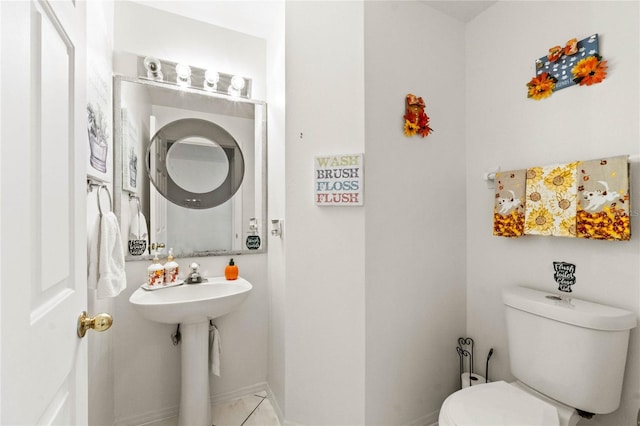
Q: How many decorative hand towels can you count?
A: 3